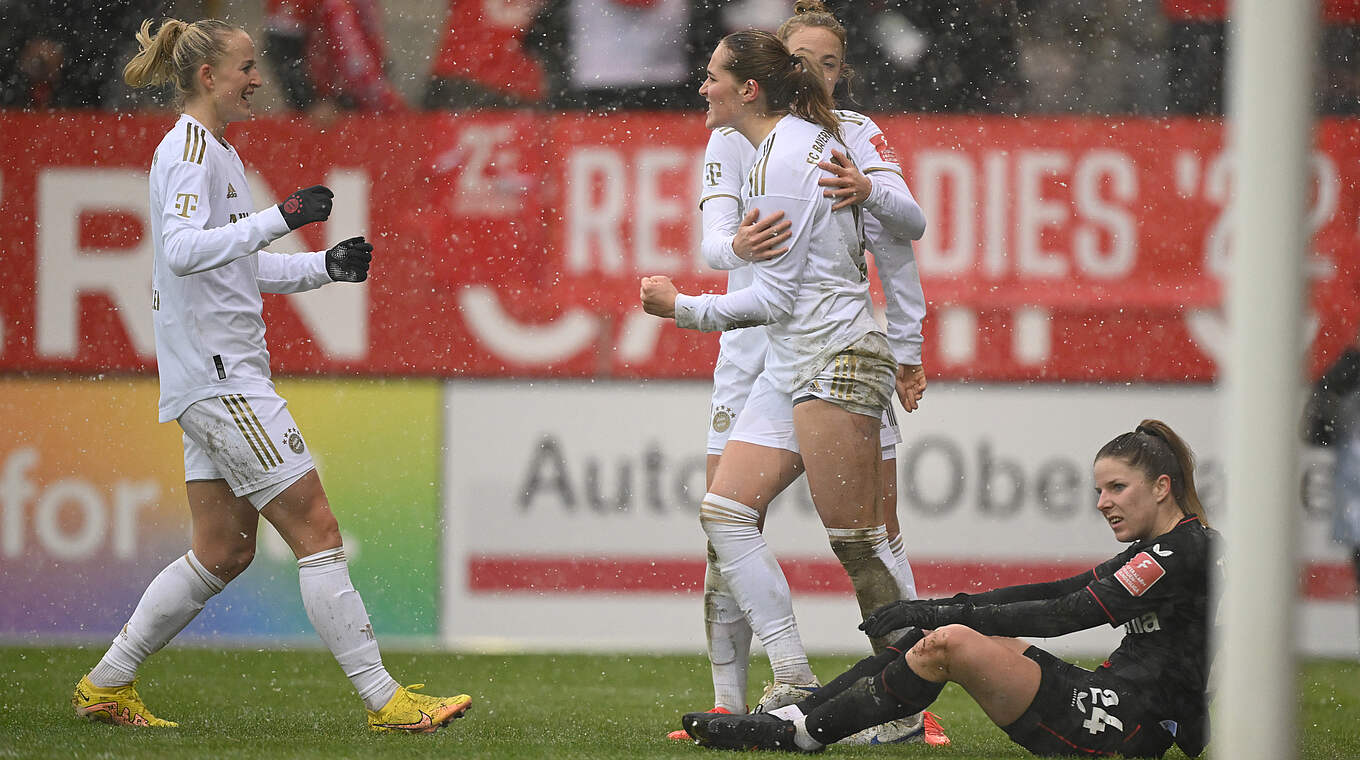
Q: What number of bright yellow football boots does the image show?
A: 2